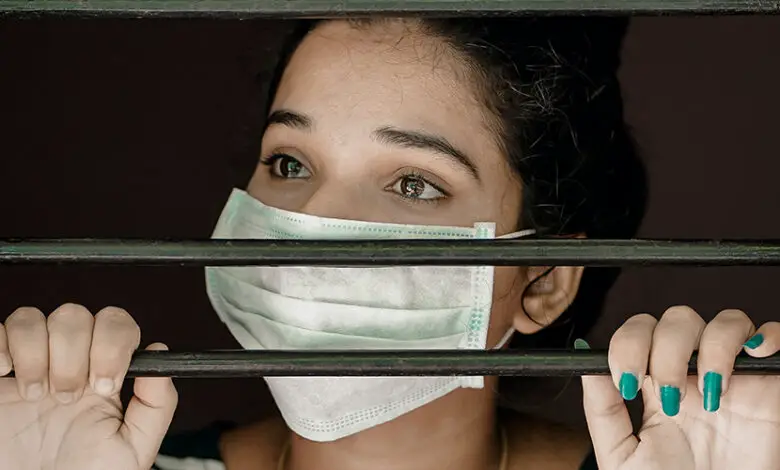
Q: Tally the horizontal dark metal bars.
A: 3